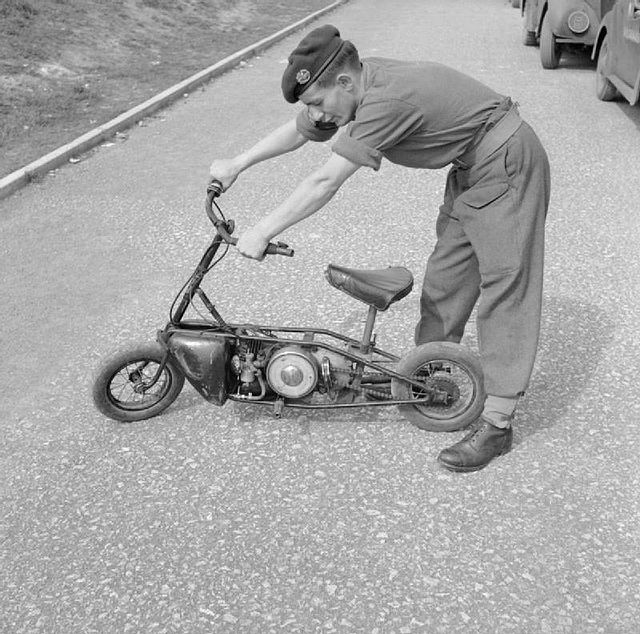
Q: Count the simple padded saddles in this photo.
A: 1